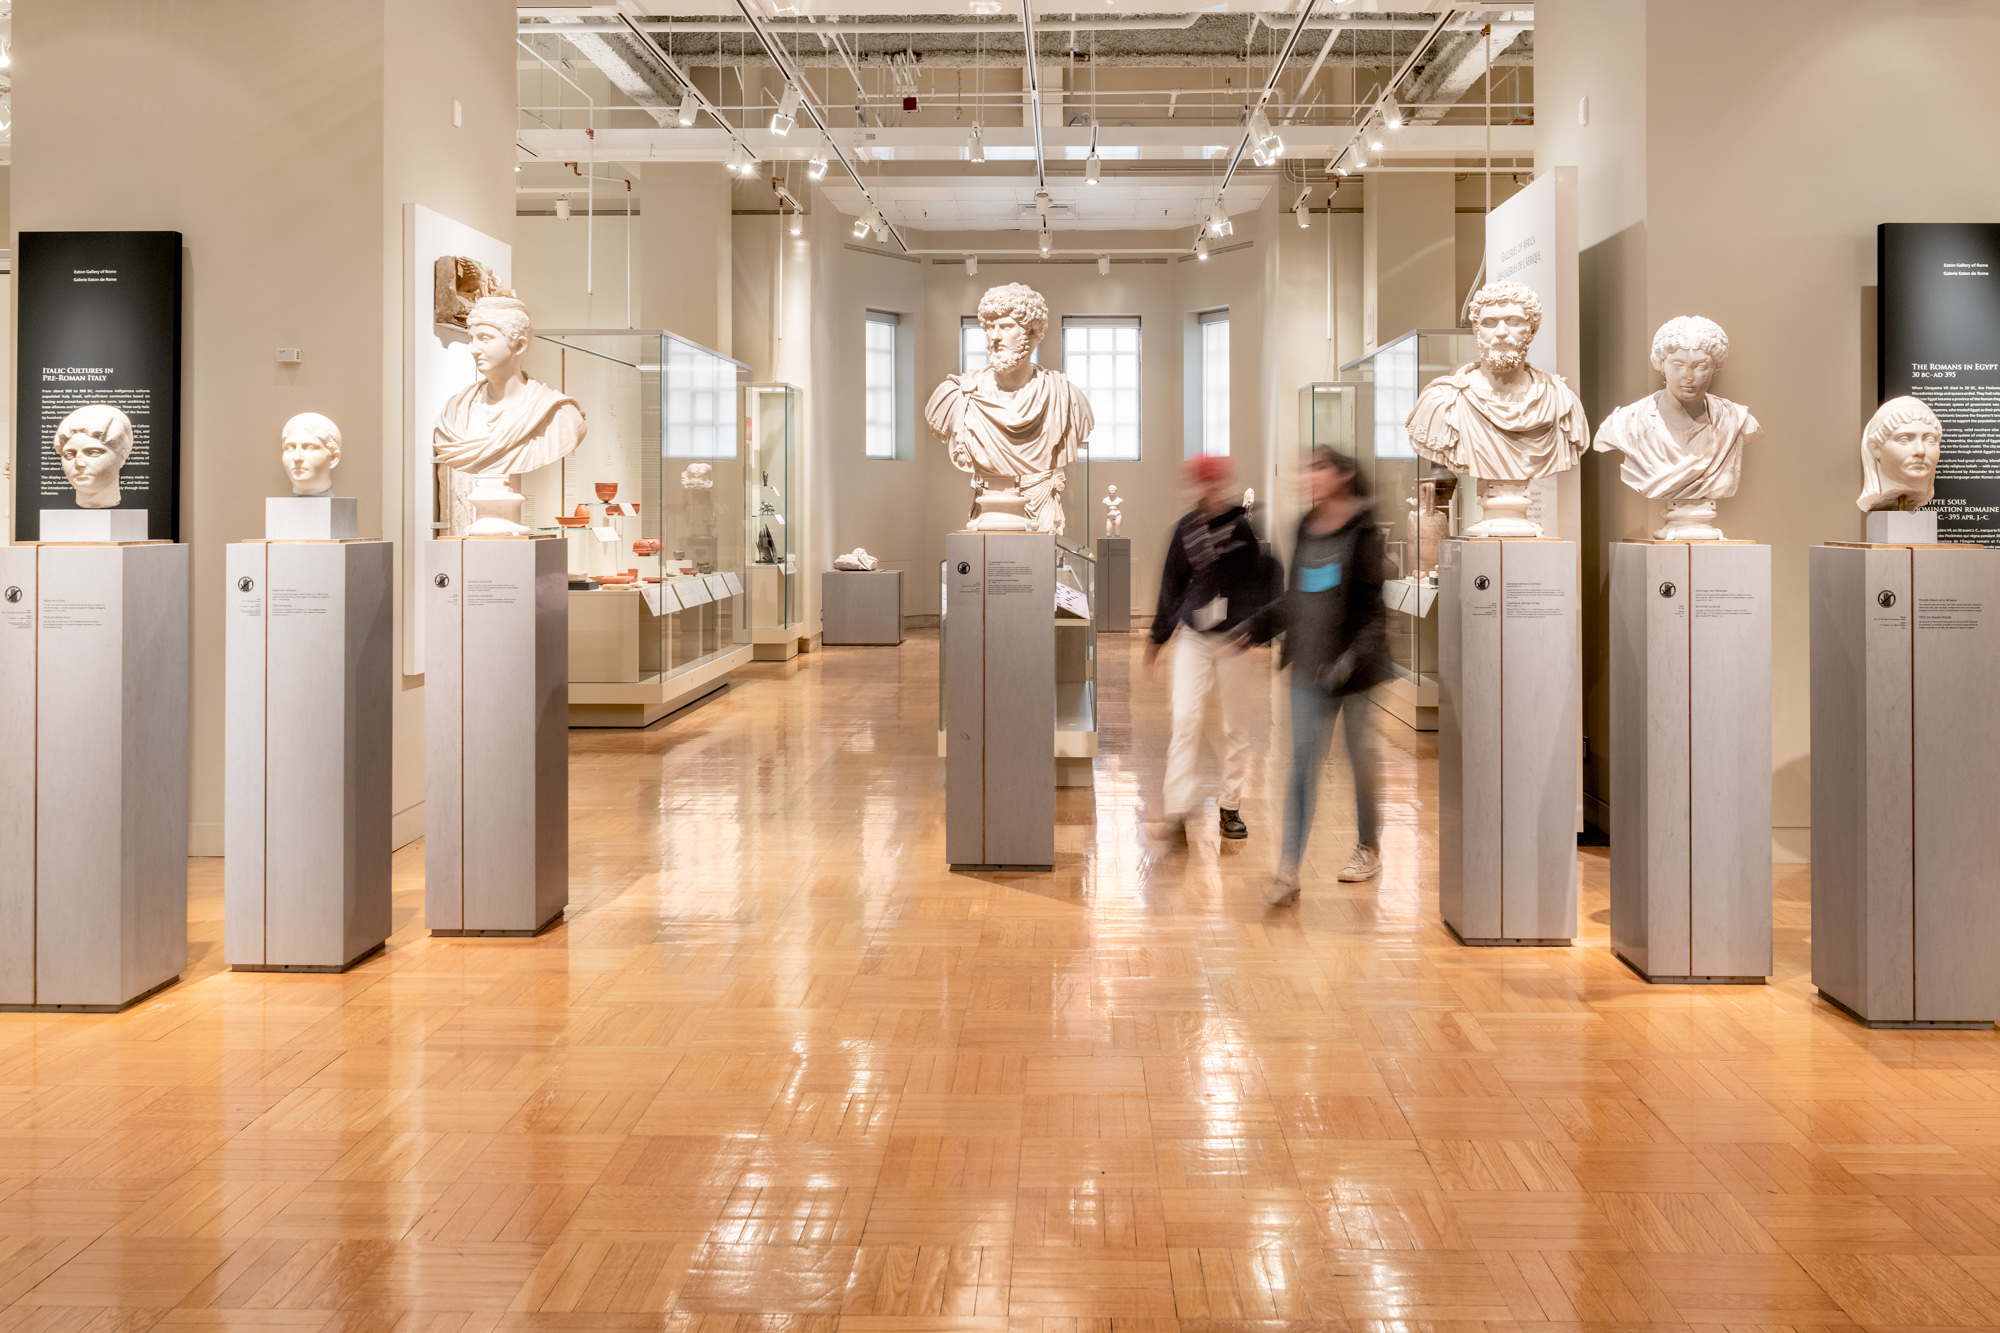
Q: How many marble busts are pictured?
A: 7